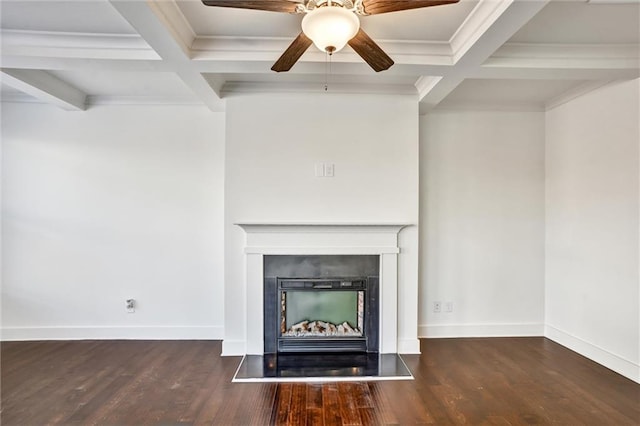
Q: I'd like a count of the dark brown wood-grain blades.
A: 4